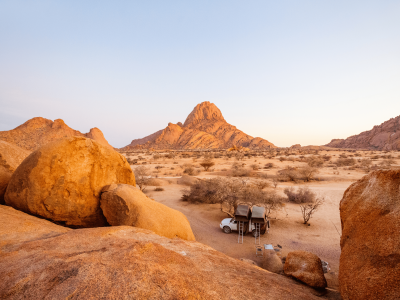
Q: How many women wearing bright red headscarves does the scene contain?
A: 0